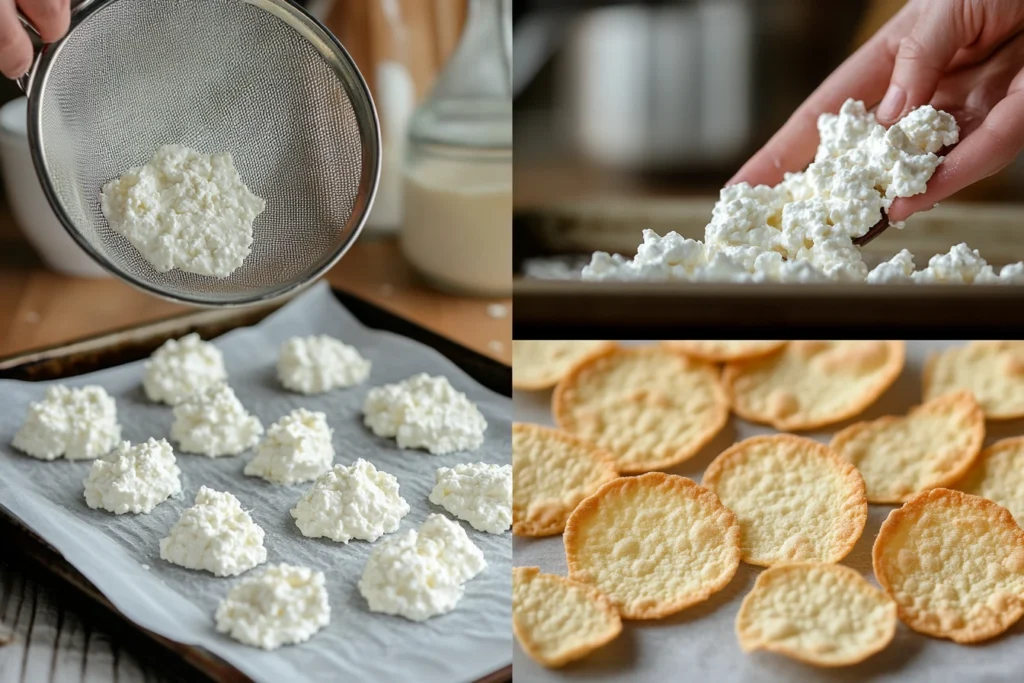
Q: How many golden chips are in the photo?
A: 13